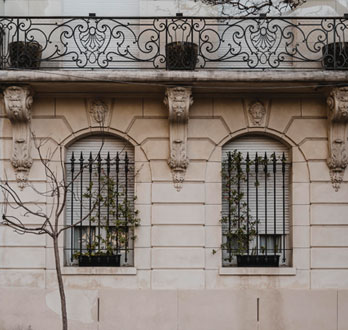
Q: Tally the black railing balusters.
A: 14